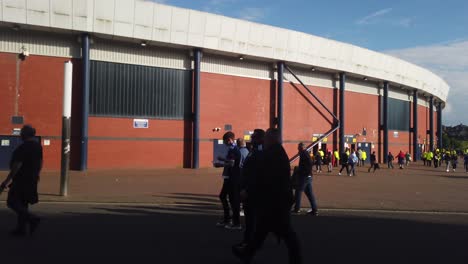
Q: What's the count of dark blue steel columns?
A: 8